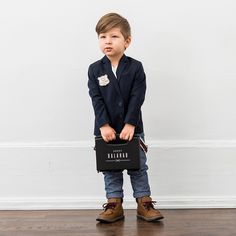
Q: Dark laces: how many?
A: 2